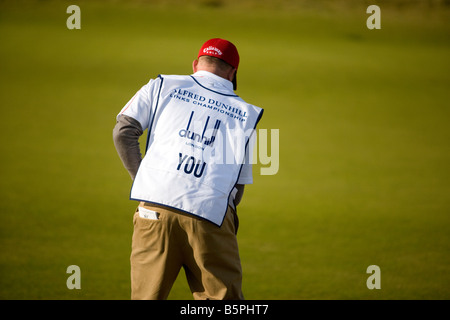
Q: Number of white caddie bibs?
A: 1